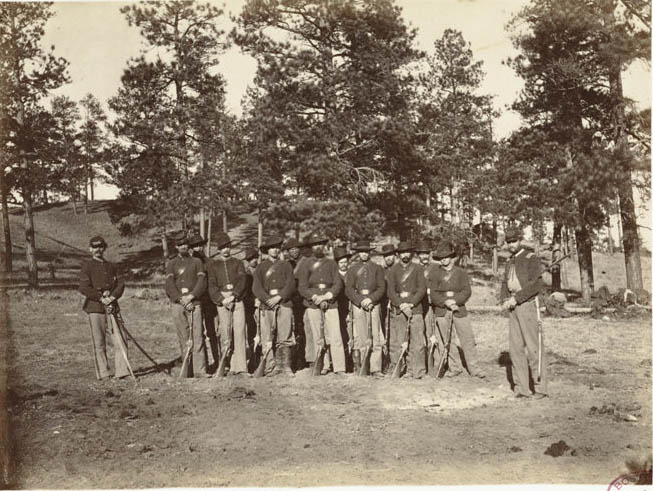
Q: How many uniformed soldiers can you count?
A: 15